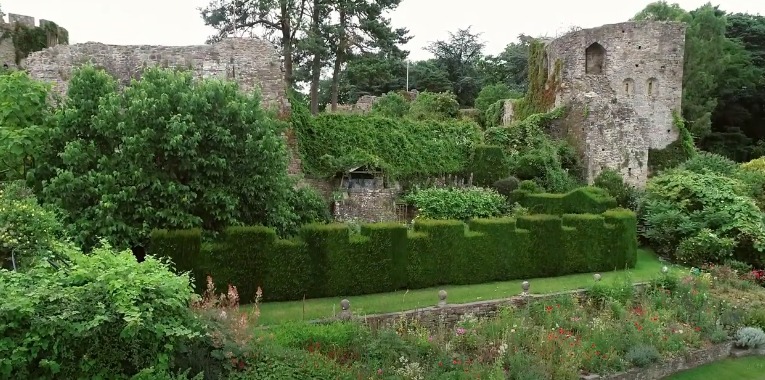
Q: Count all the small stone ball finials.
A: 5